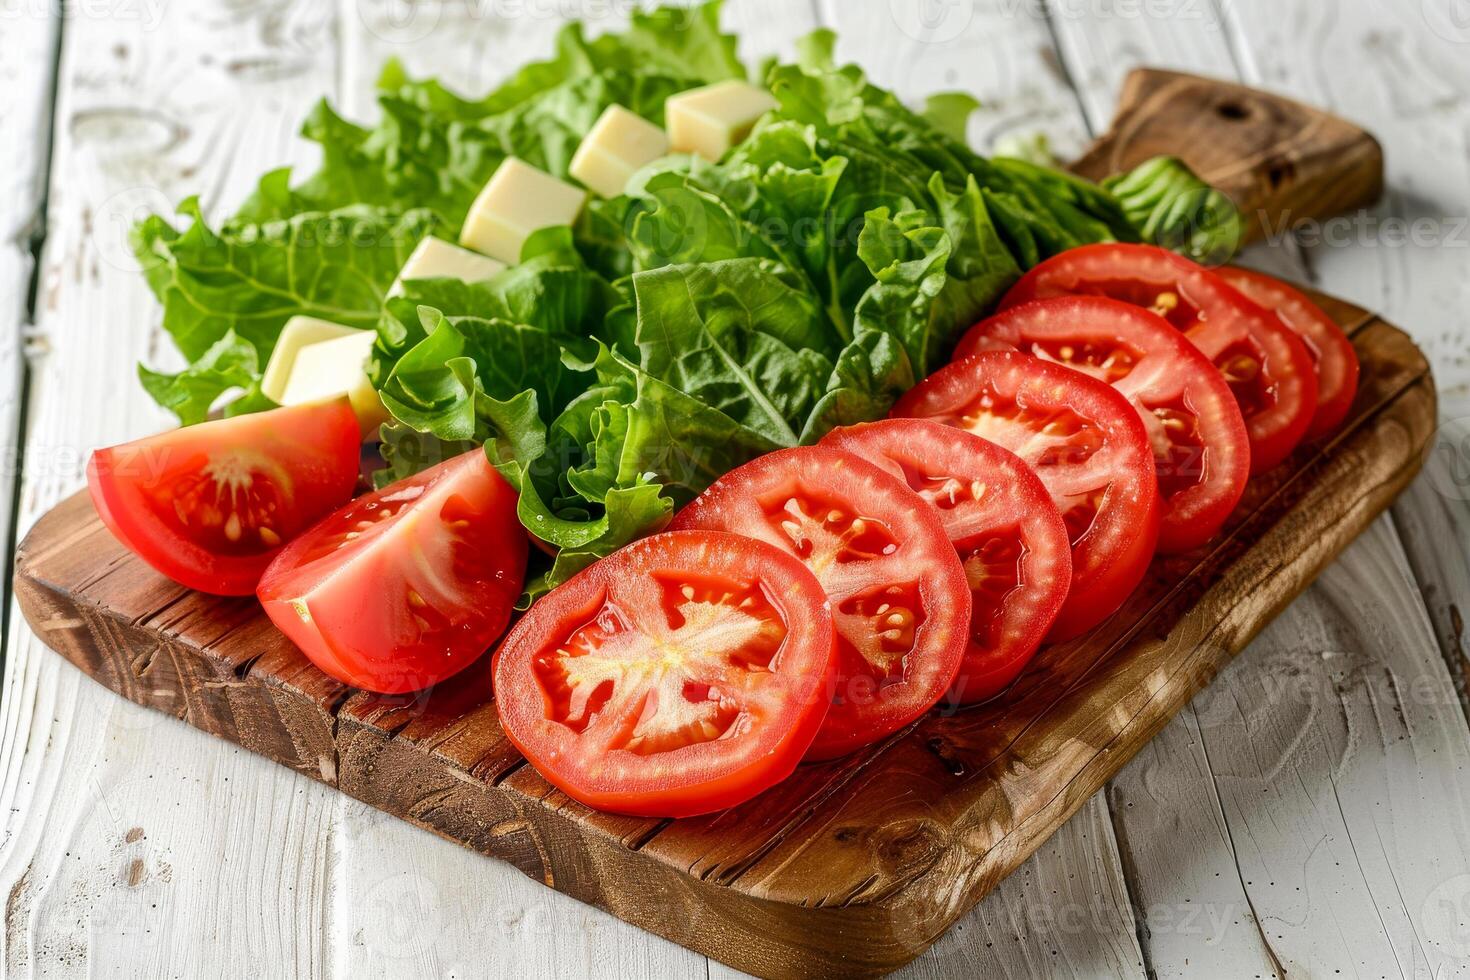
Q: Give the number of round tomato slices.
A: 7